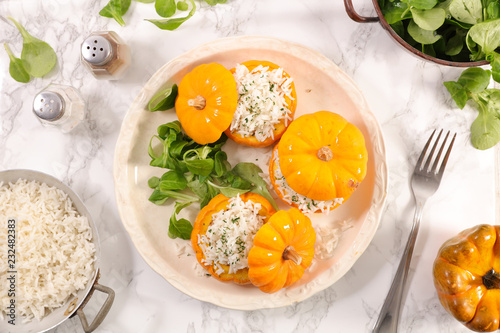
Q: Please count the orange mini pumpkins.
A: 4